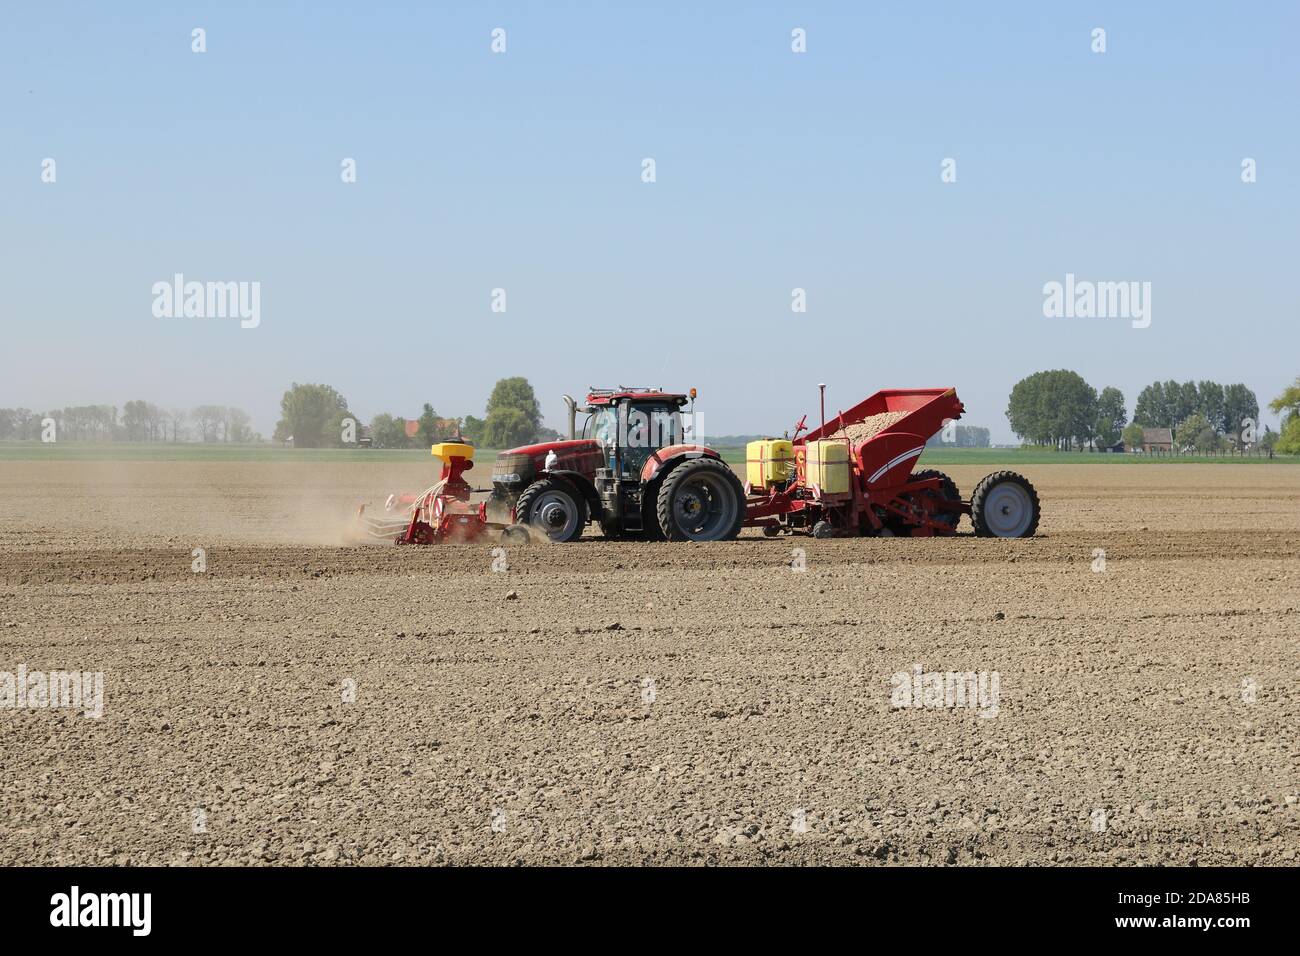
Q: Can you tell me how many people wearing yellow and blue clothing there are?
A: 0